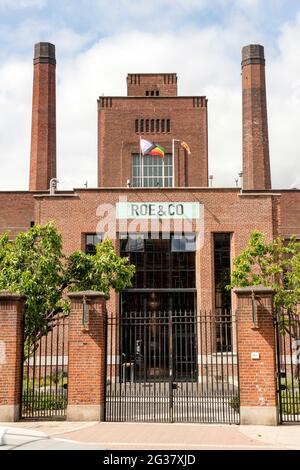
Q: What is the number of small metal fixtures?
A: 2